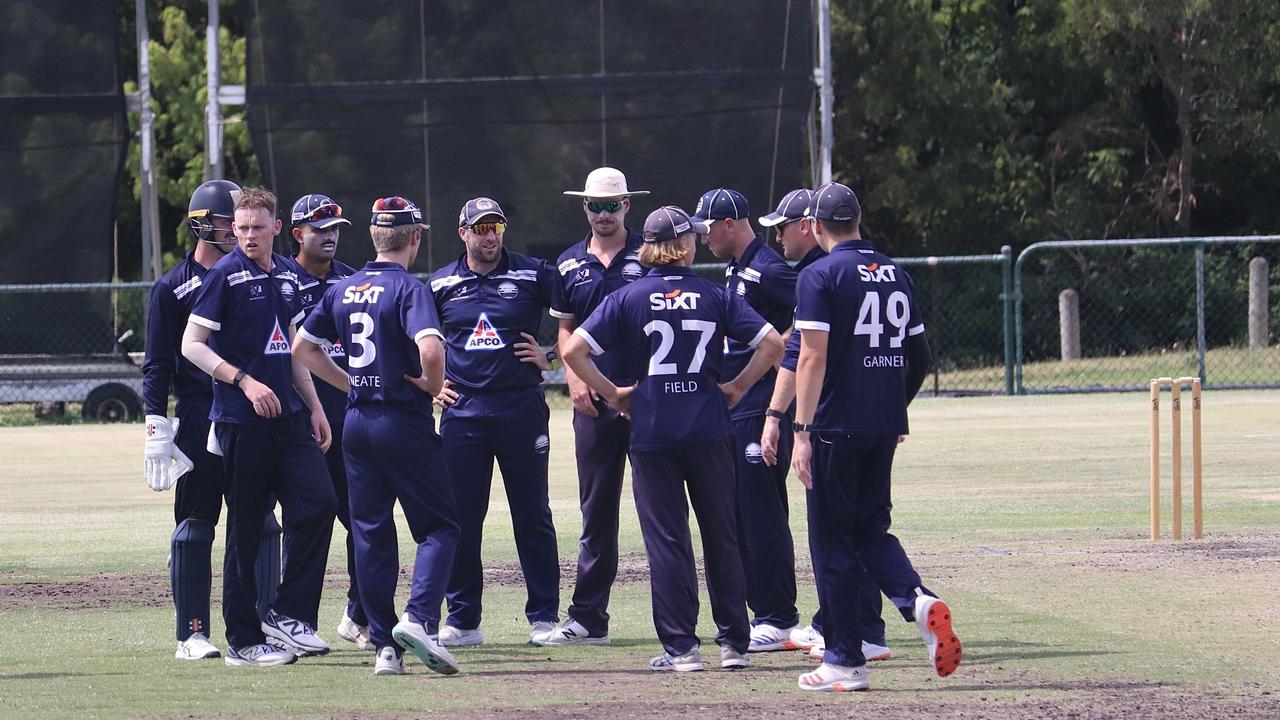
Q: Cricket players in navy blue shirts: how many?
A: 10